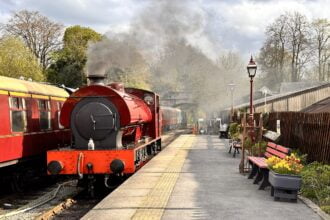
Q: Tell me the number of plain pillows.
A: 0